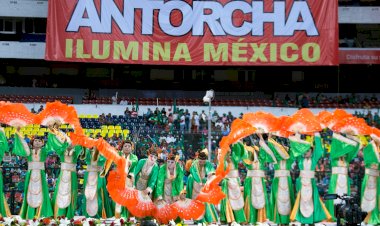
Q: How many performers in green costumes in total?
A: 14